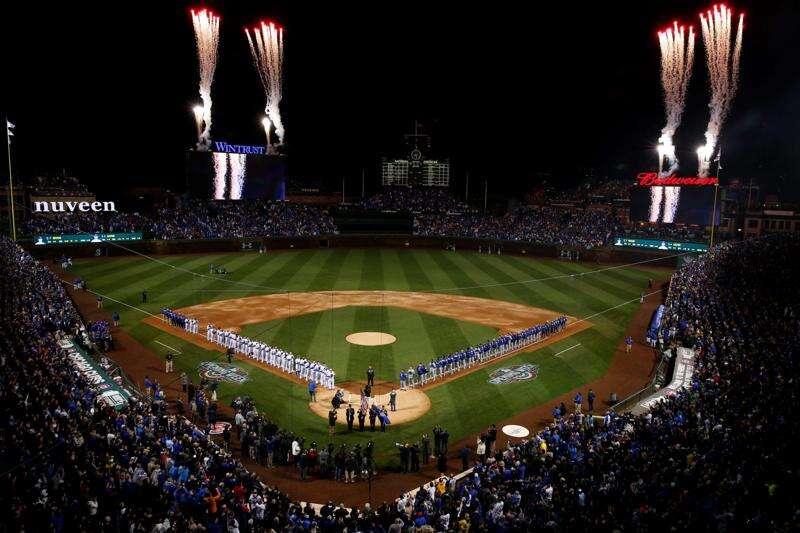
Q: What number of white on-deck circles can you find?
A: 1